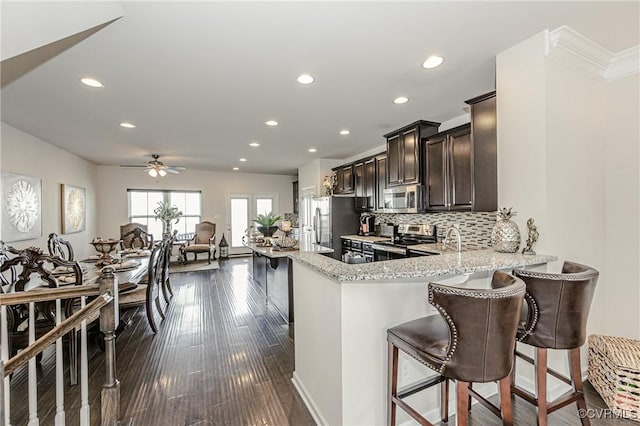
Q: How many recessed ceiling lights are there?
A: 11